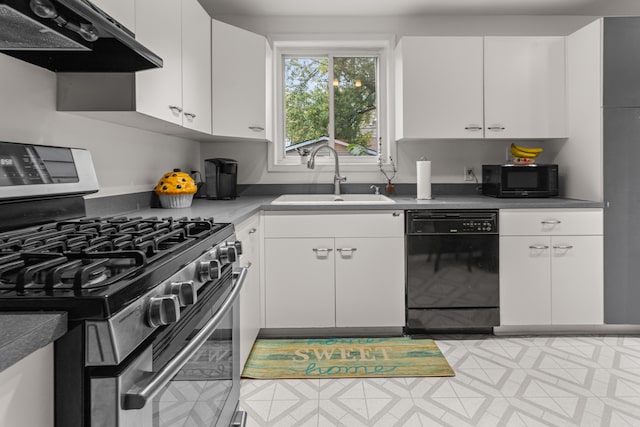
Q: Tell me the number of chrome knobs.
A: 5